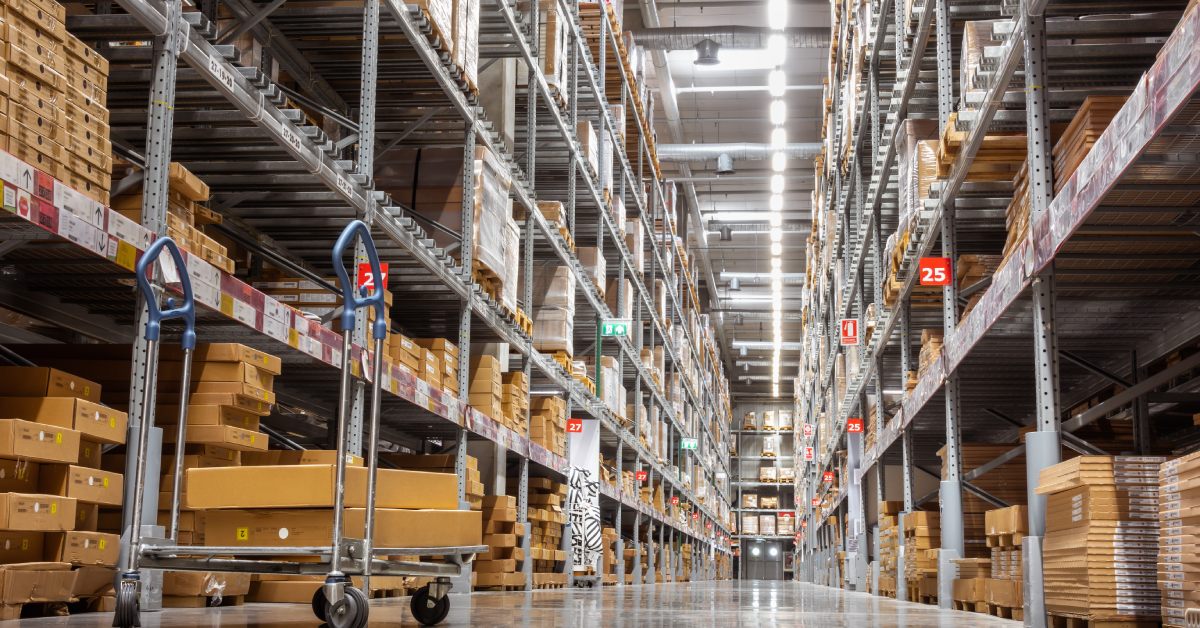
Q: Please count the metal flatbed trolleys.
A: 1